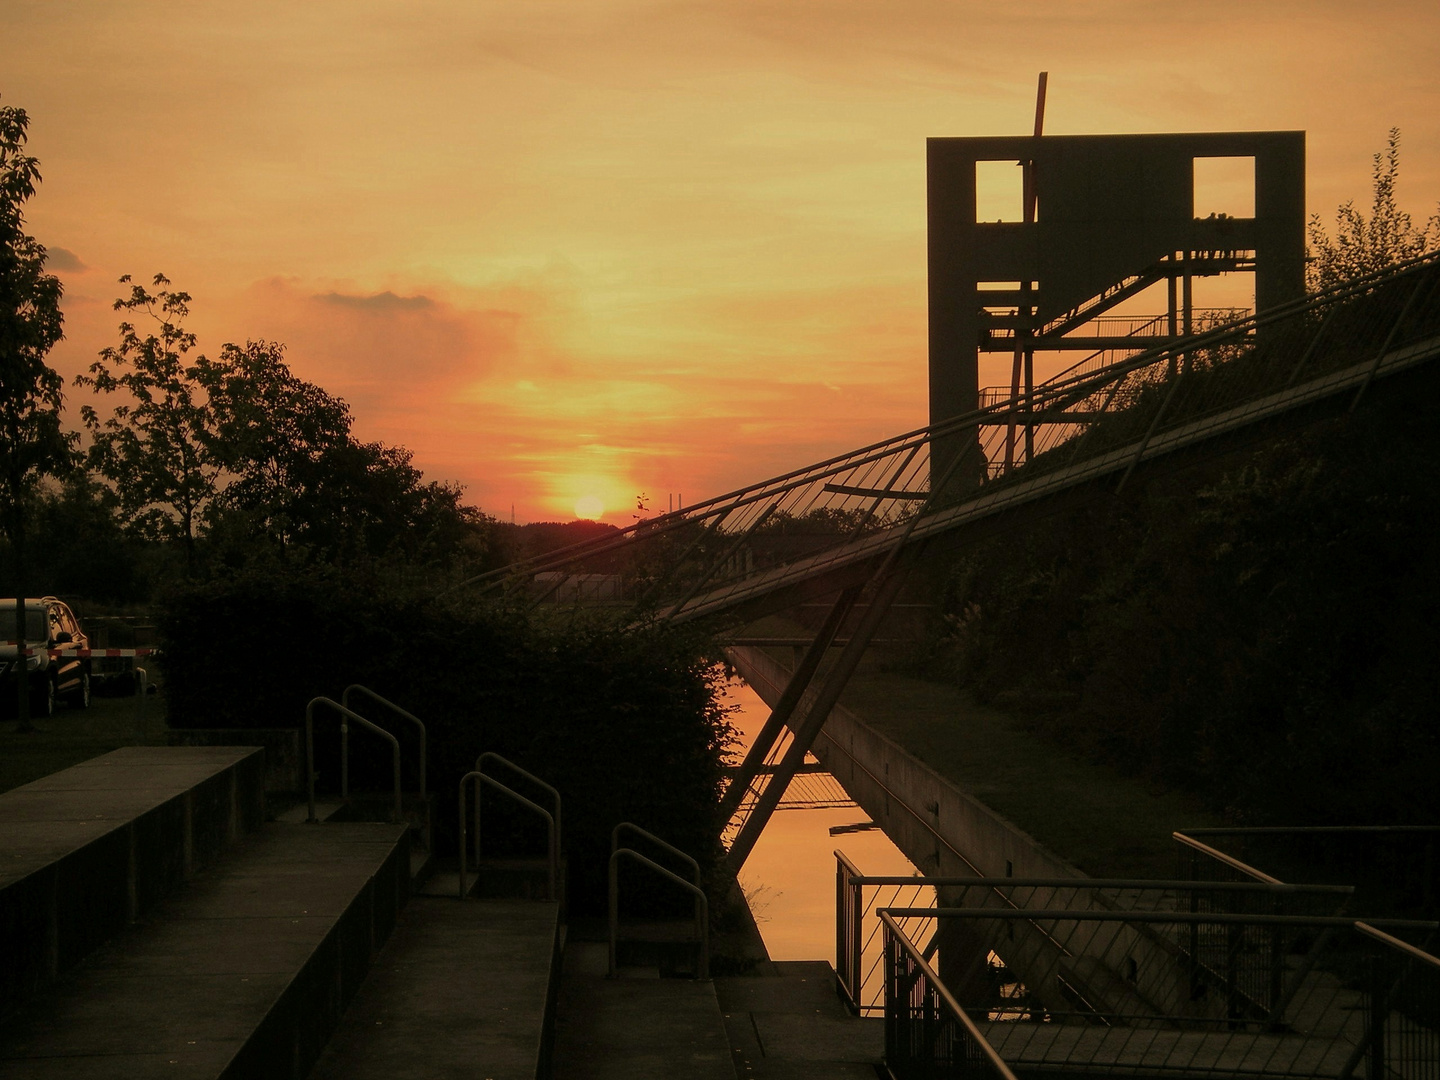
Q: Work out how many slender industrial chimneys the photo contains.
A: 2